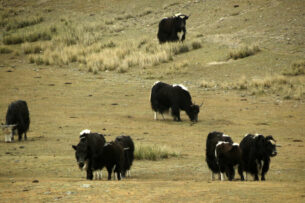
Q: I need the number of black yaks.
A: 9